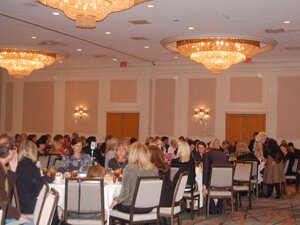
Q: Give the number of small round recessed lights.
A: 11